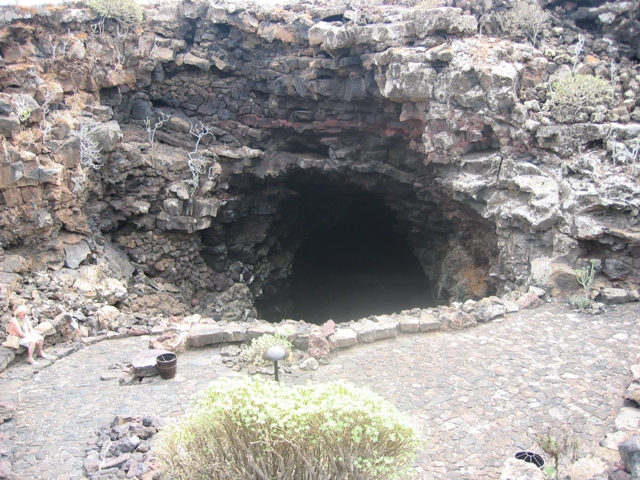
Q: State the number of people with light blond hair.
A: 1